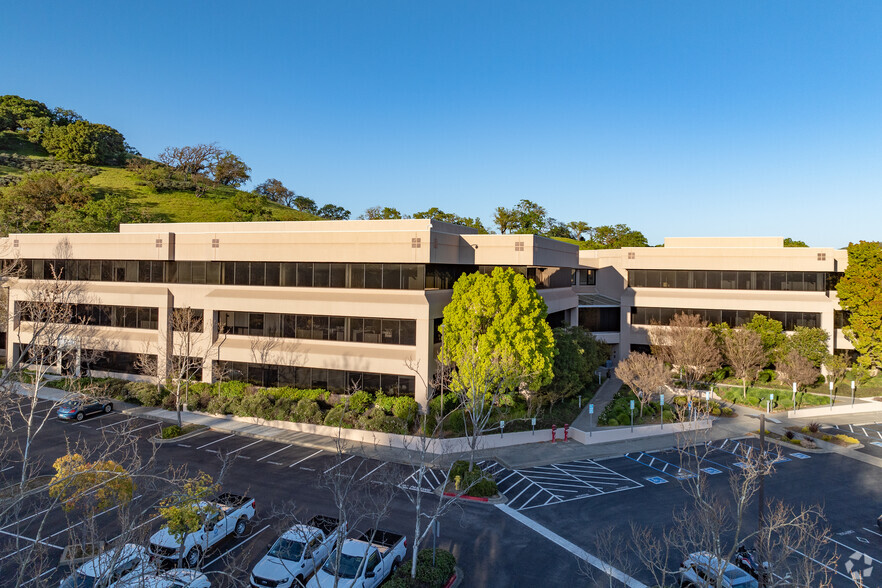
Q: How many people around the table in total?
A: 0